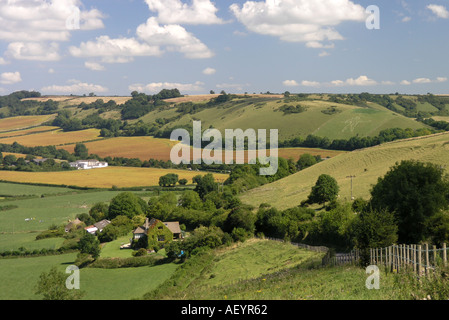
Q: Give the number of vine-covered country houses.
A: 1